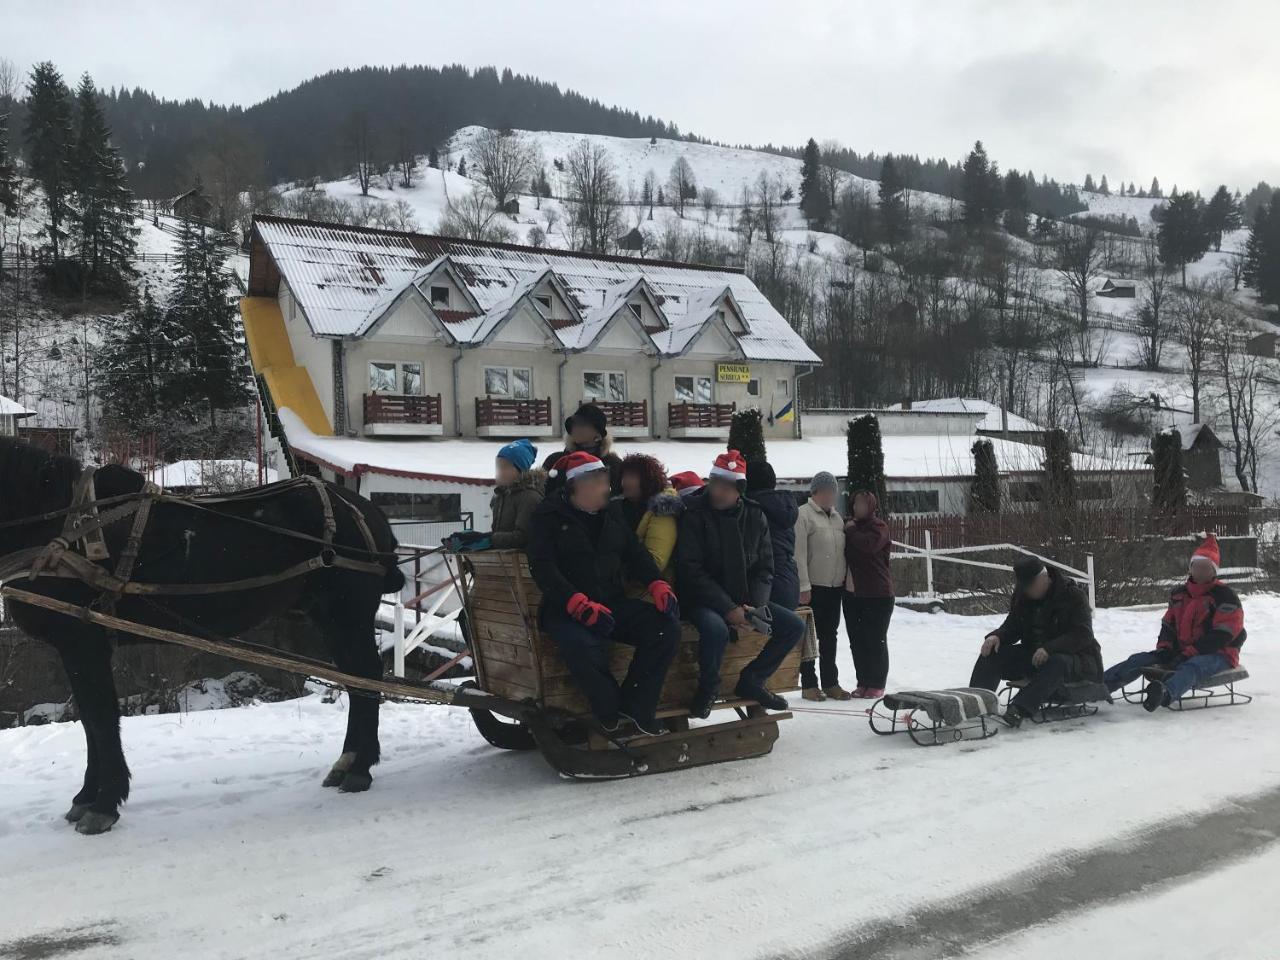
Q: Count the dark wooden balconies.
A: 4